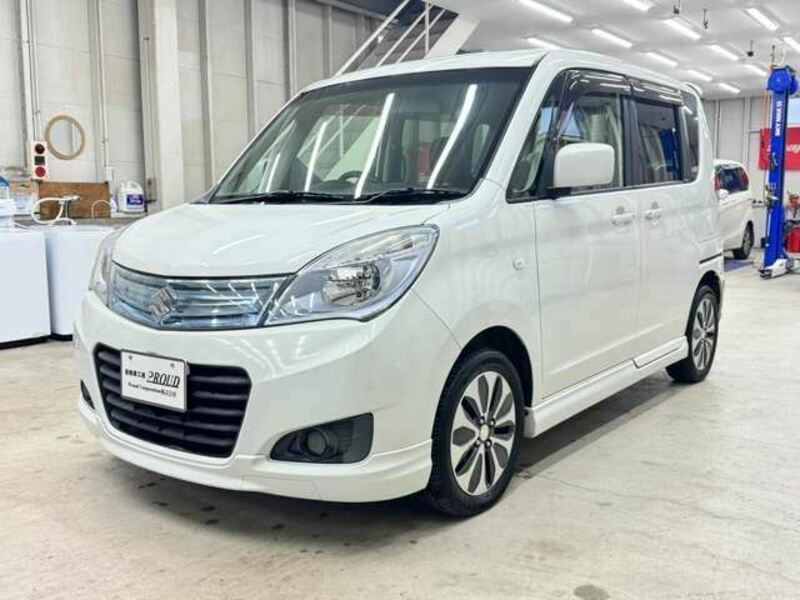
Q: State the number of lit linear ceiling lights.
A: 12